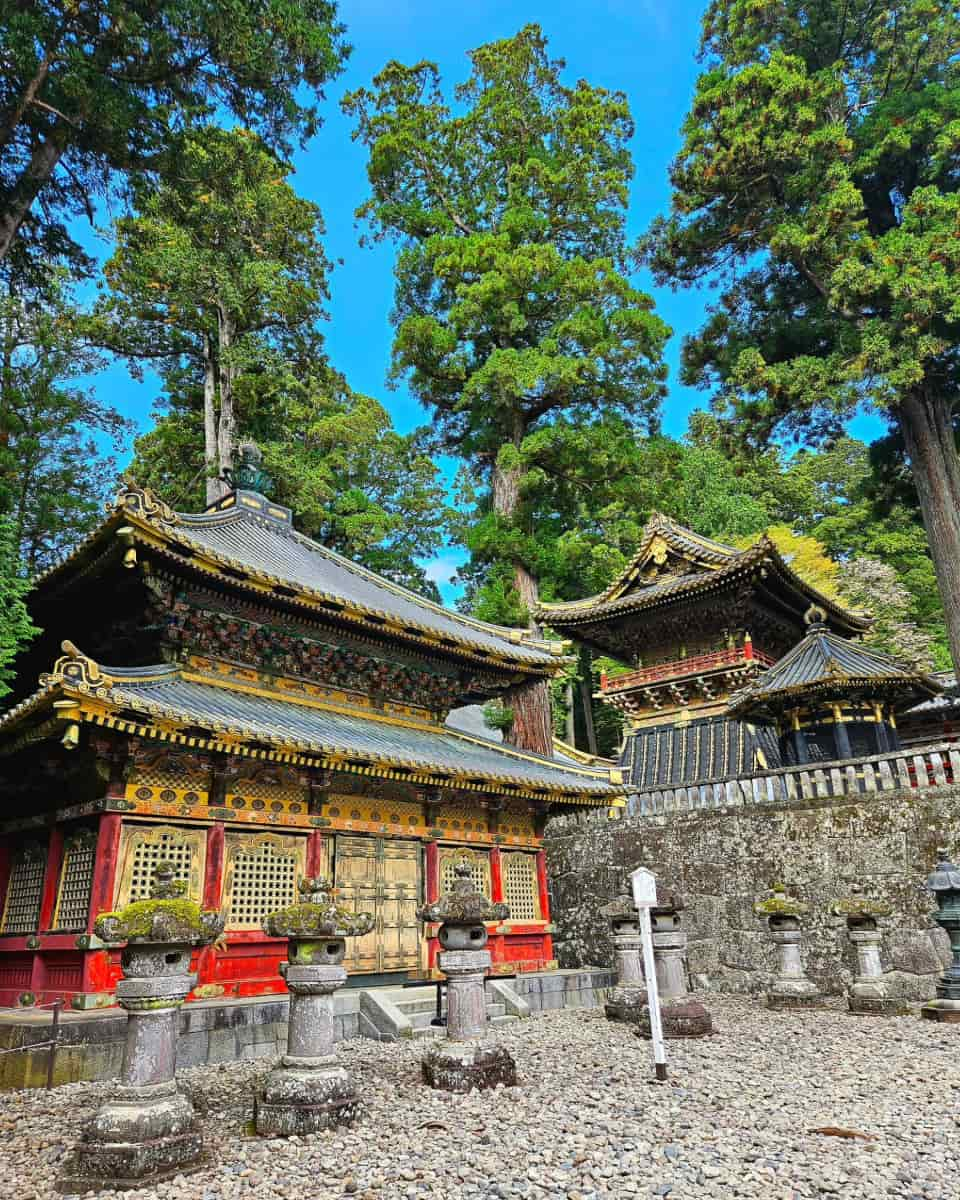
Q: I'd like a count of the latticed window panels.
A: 6